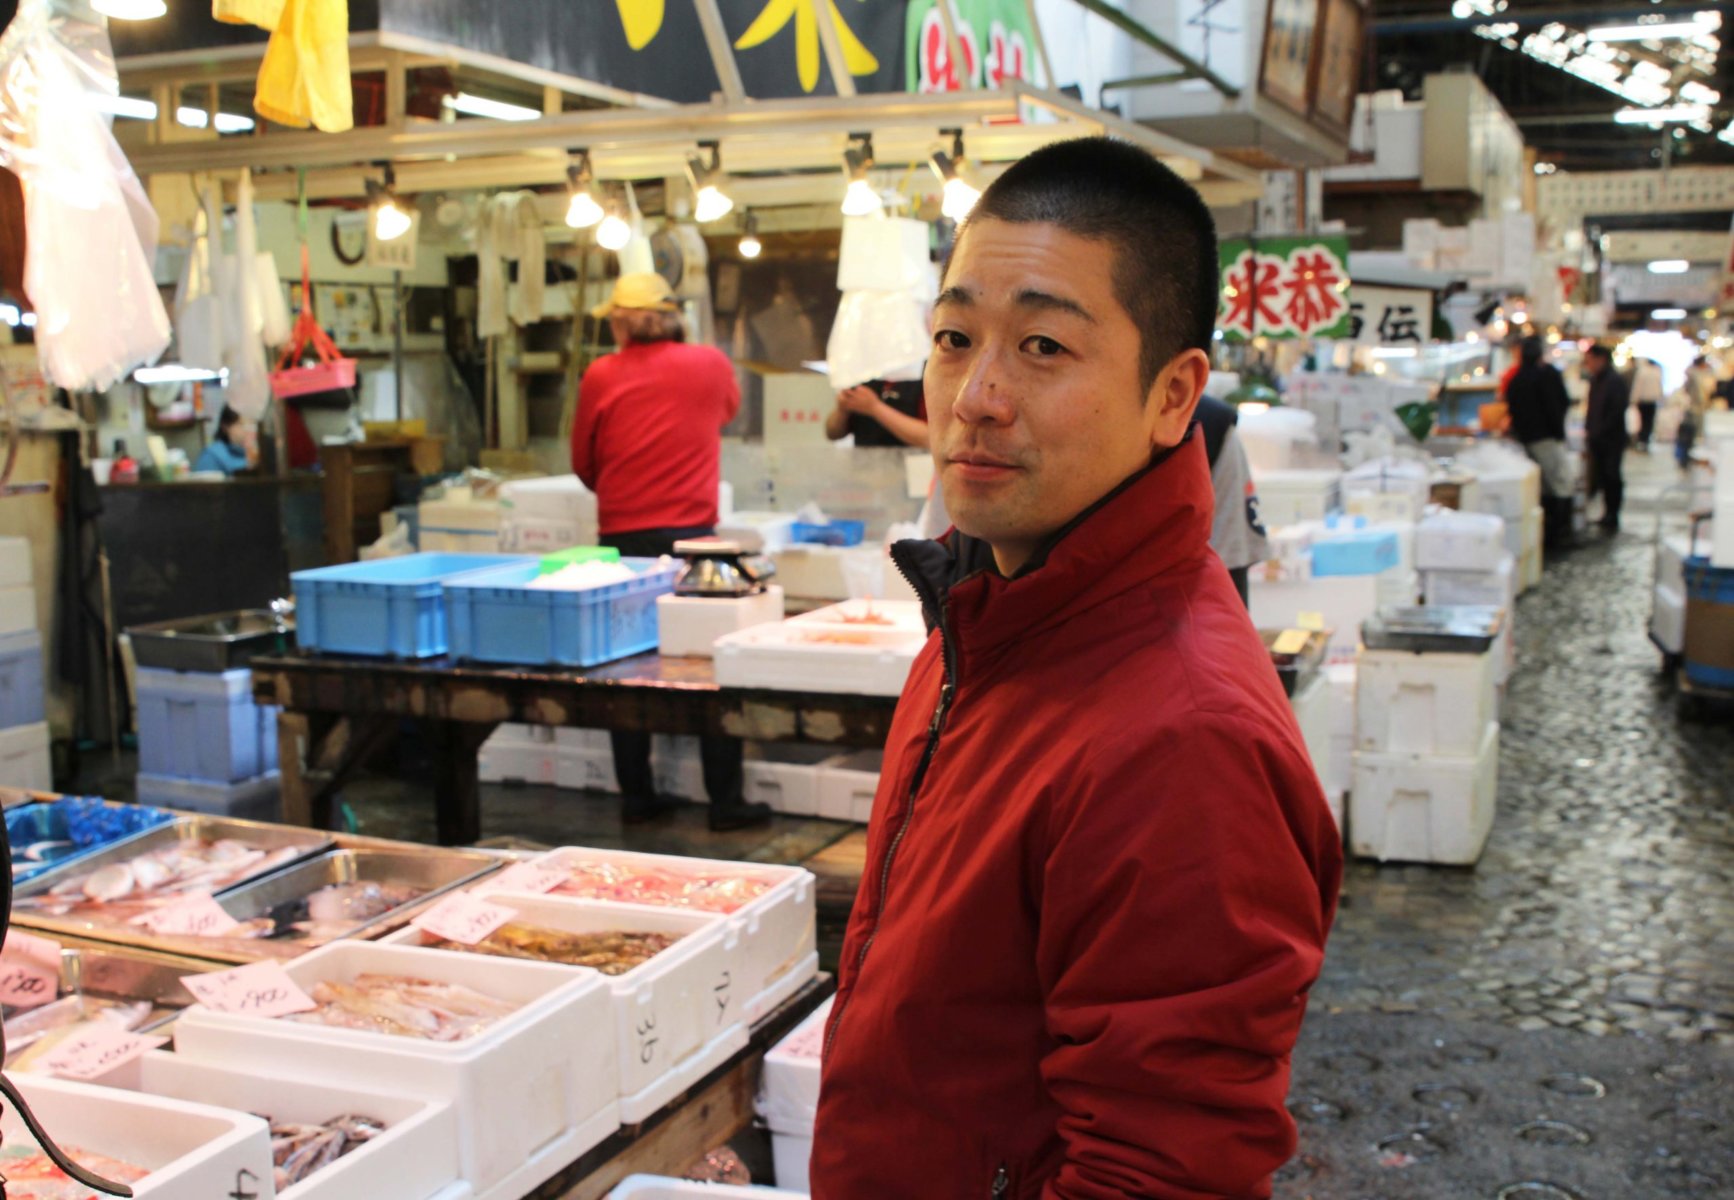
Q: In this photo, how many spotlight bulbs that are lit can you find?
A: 7